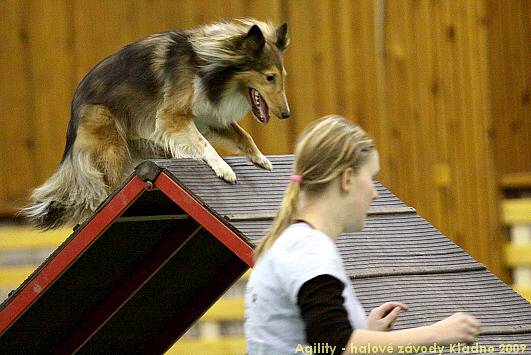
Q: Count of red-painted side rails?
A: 2